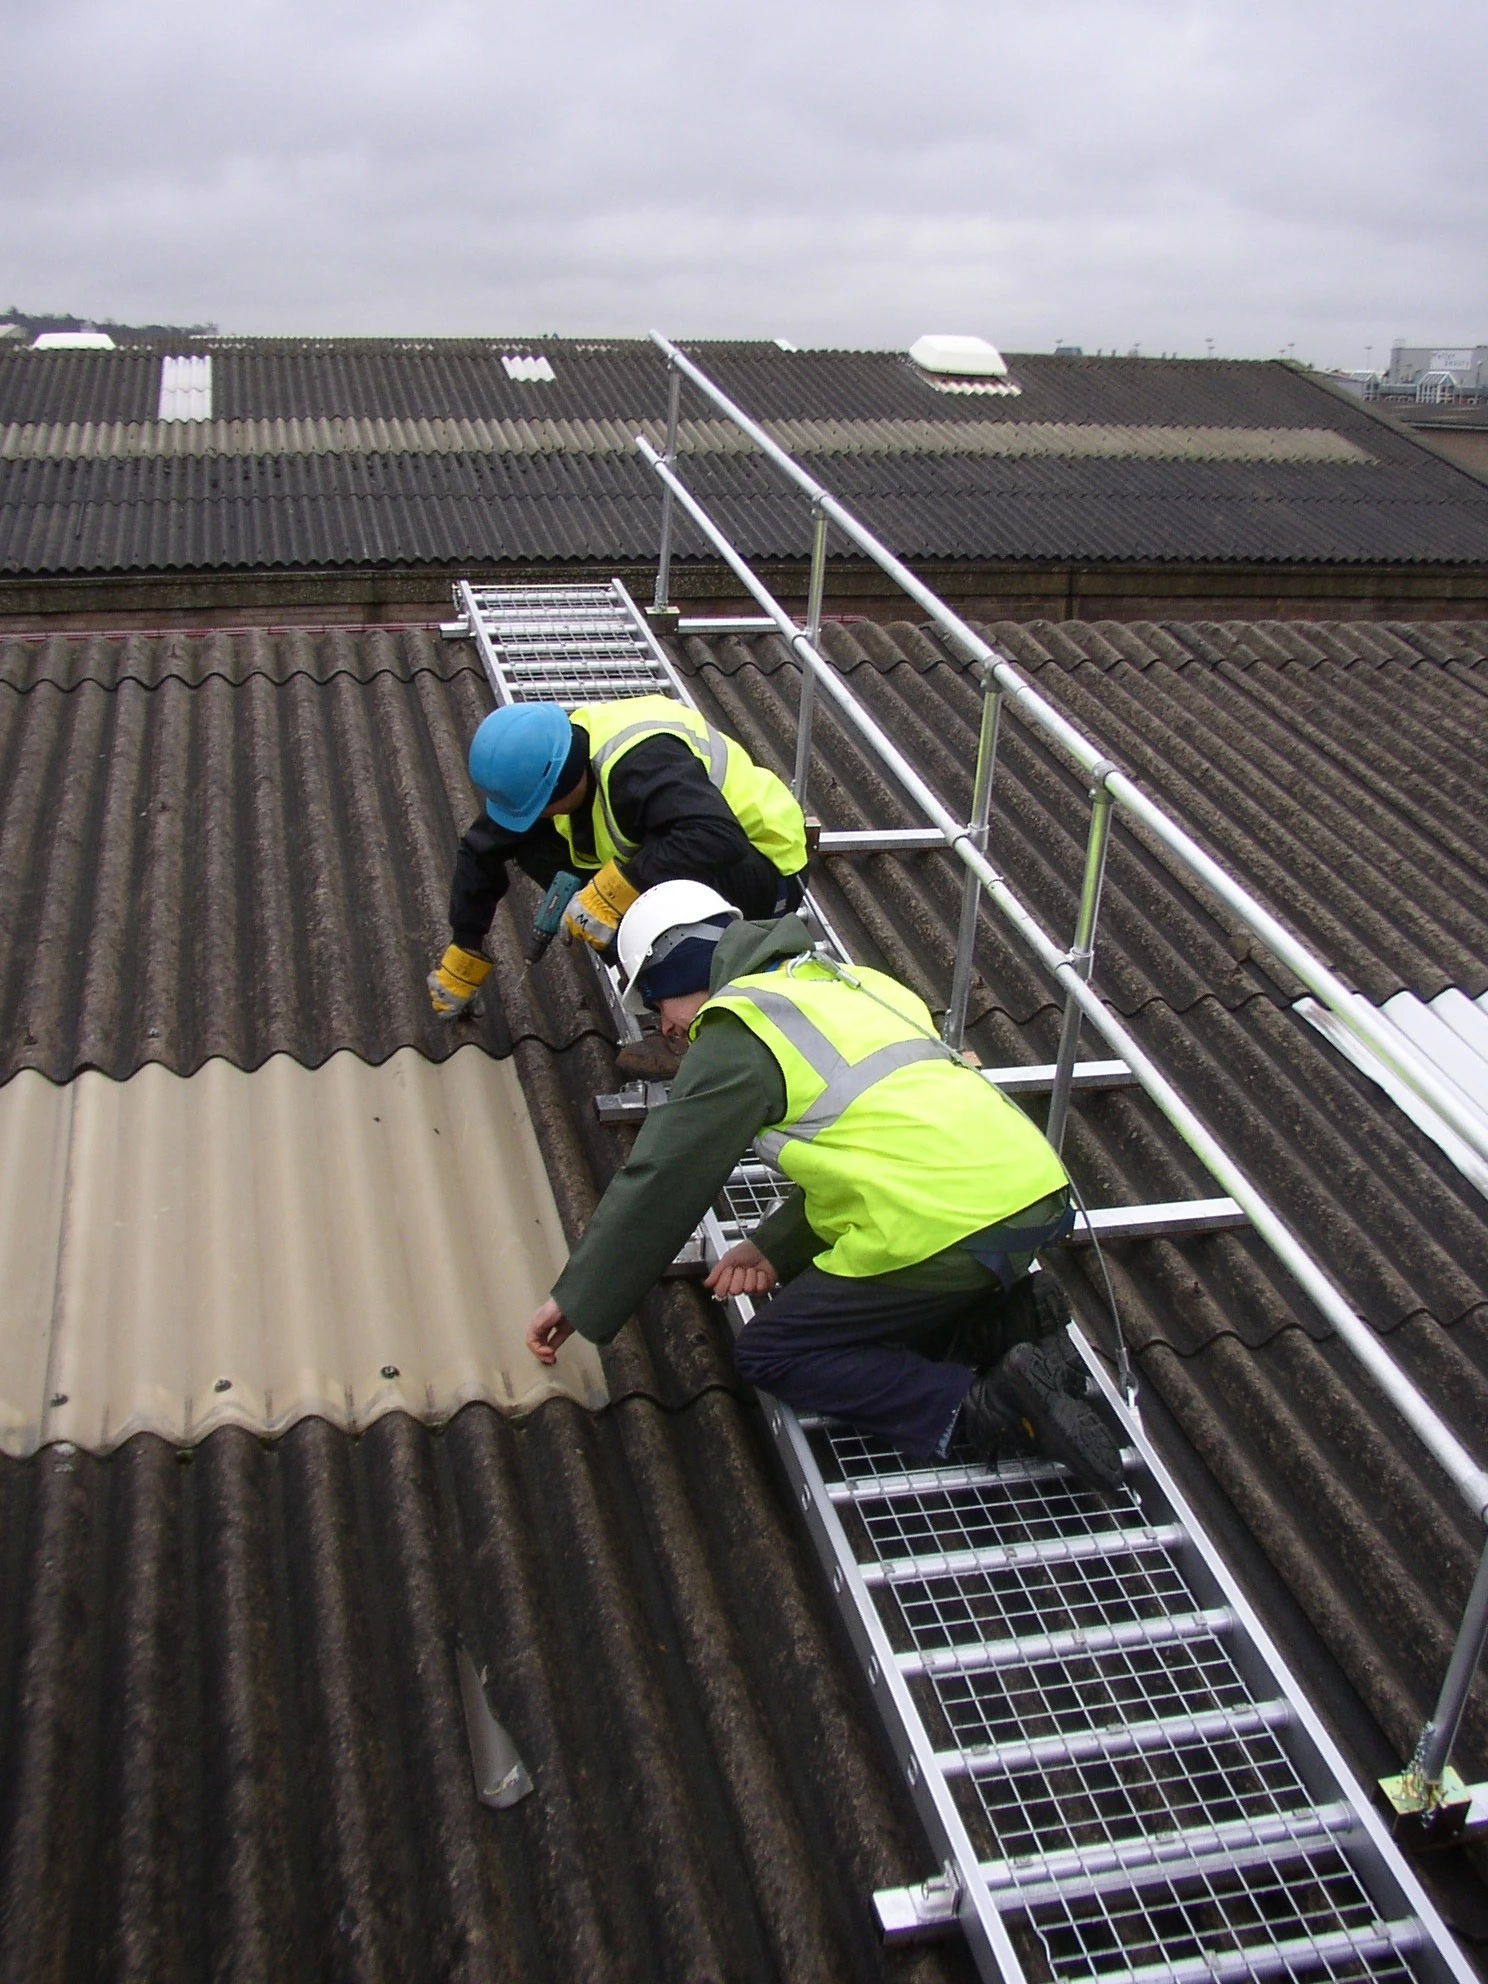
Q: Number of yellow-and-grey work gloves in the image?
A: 2